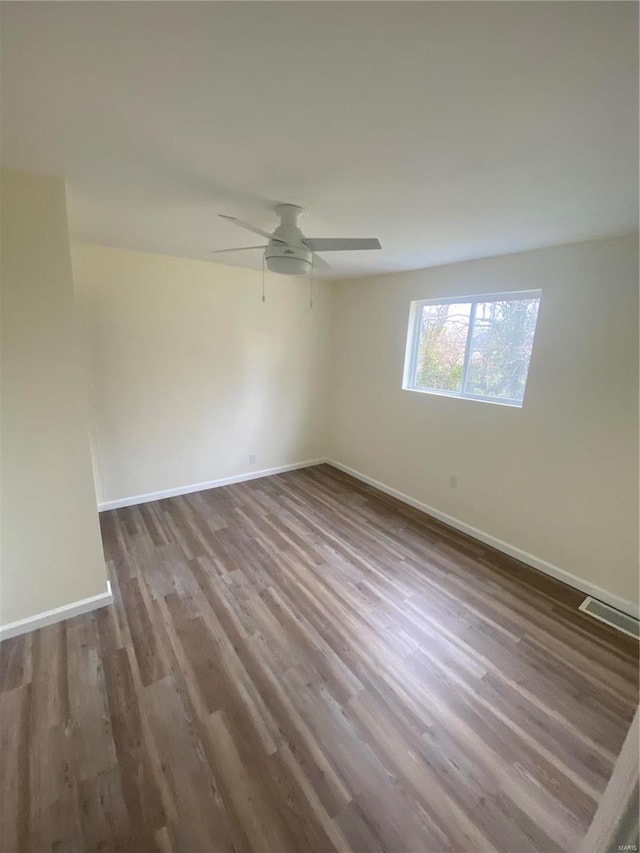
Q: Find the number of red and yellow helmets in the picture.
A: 0